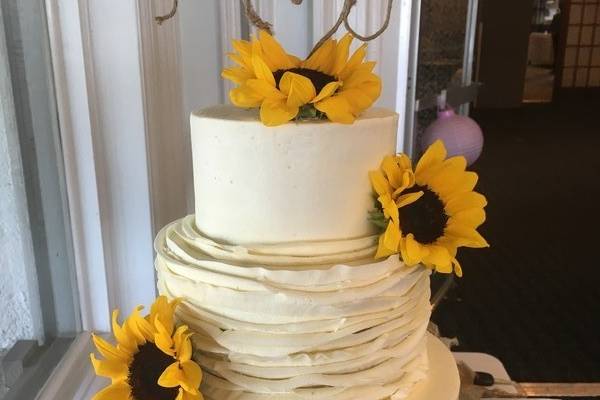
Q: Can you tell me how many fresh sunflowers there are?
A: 3